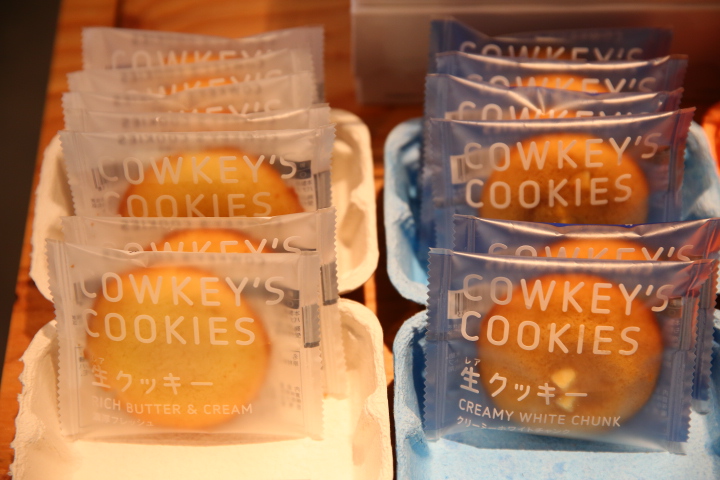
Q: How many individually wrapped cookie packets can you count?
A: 13